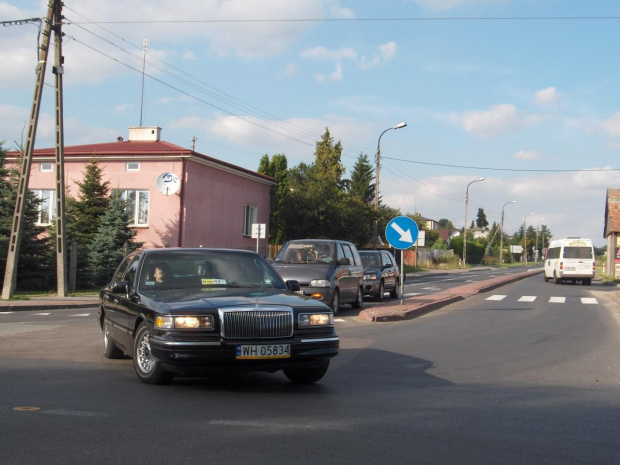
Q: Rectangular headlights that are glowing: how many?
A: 2